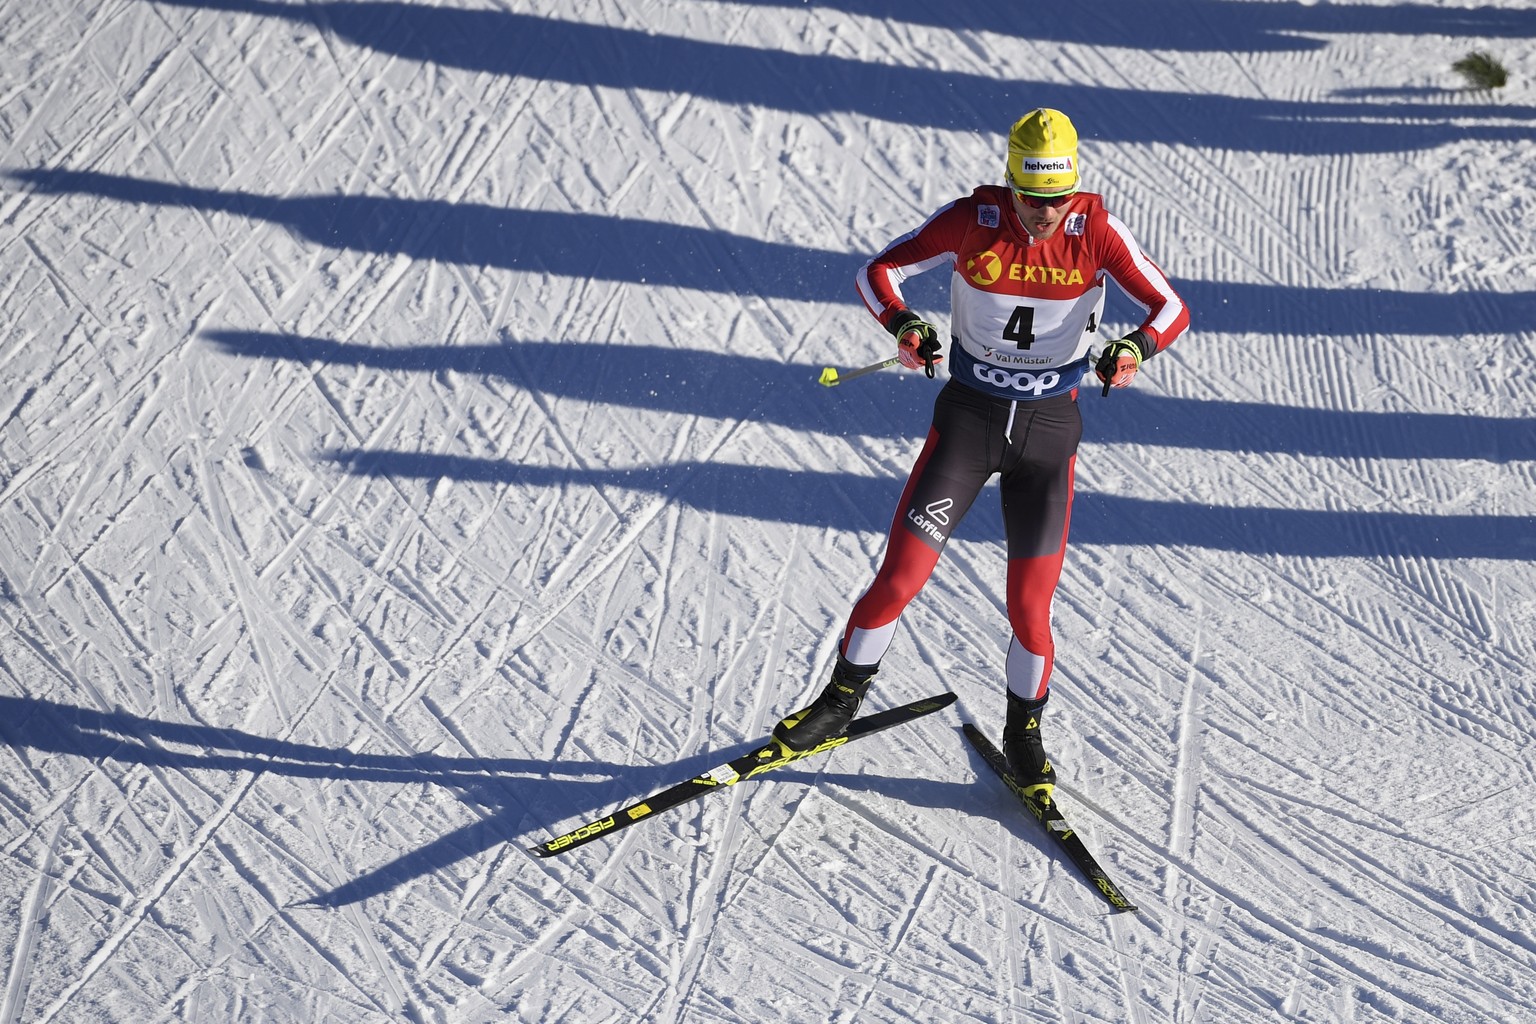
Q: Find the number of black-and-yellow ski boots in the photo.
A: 2